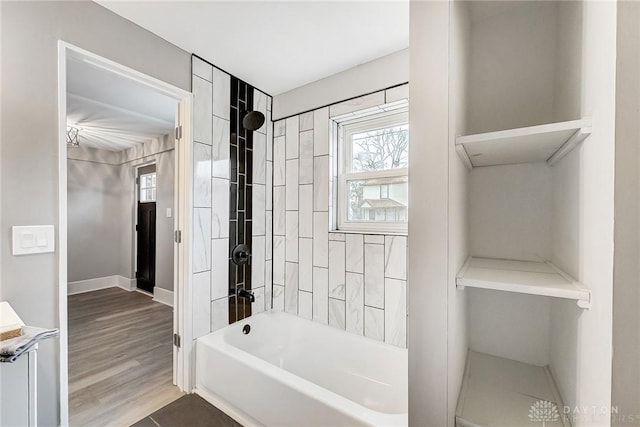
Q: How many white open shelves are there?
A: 3